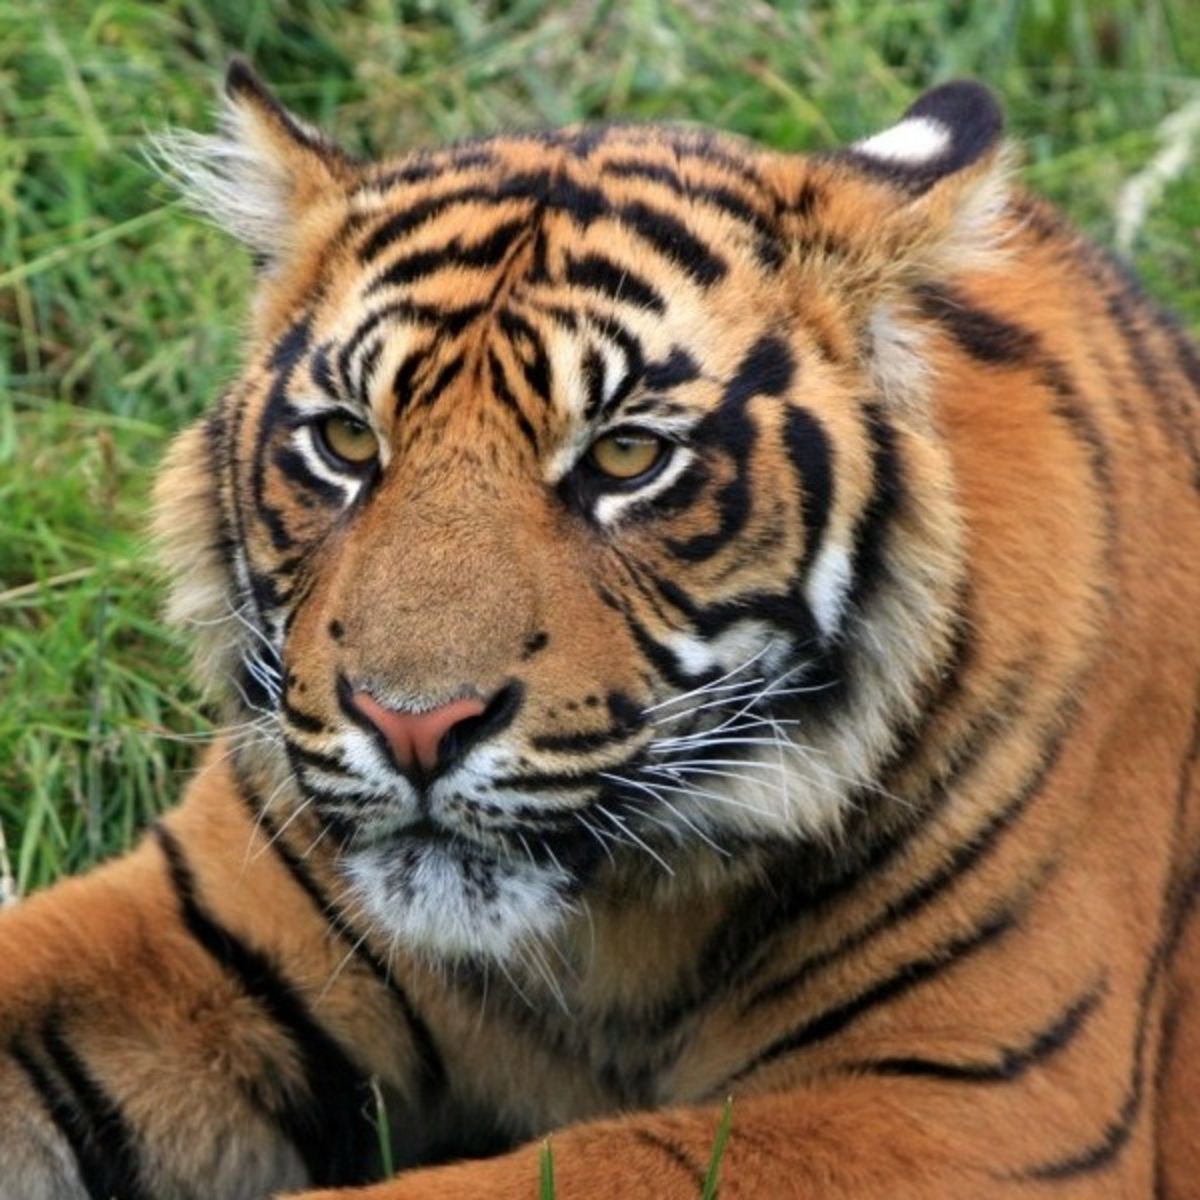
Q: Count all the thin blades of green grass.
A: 3